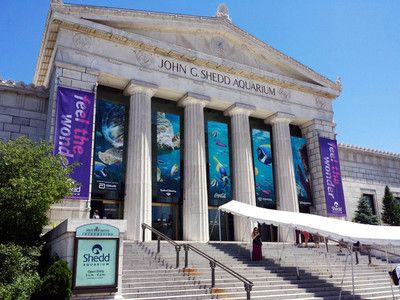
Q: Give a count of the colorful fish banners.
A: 5